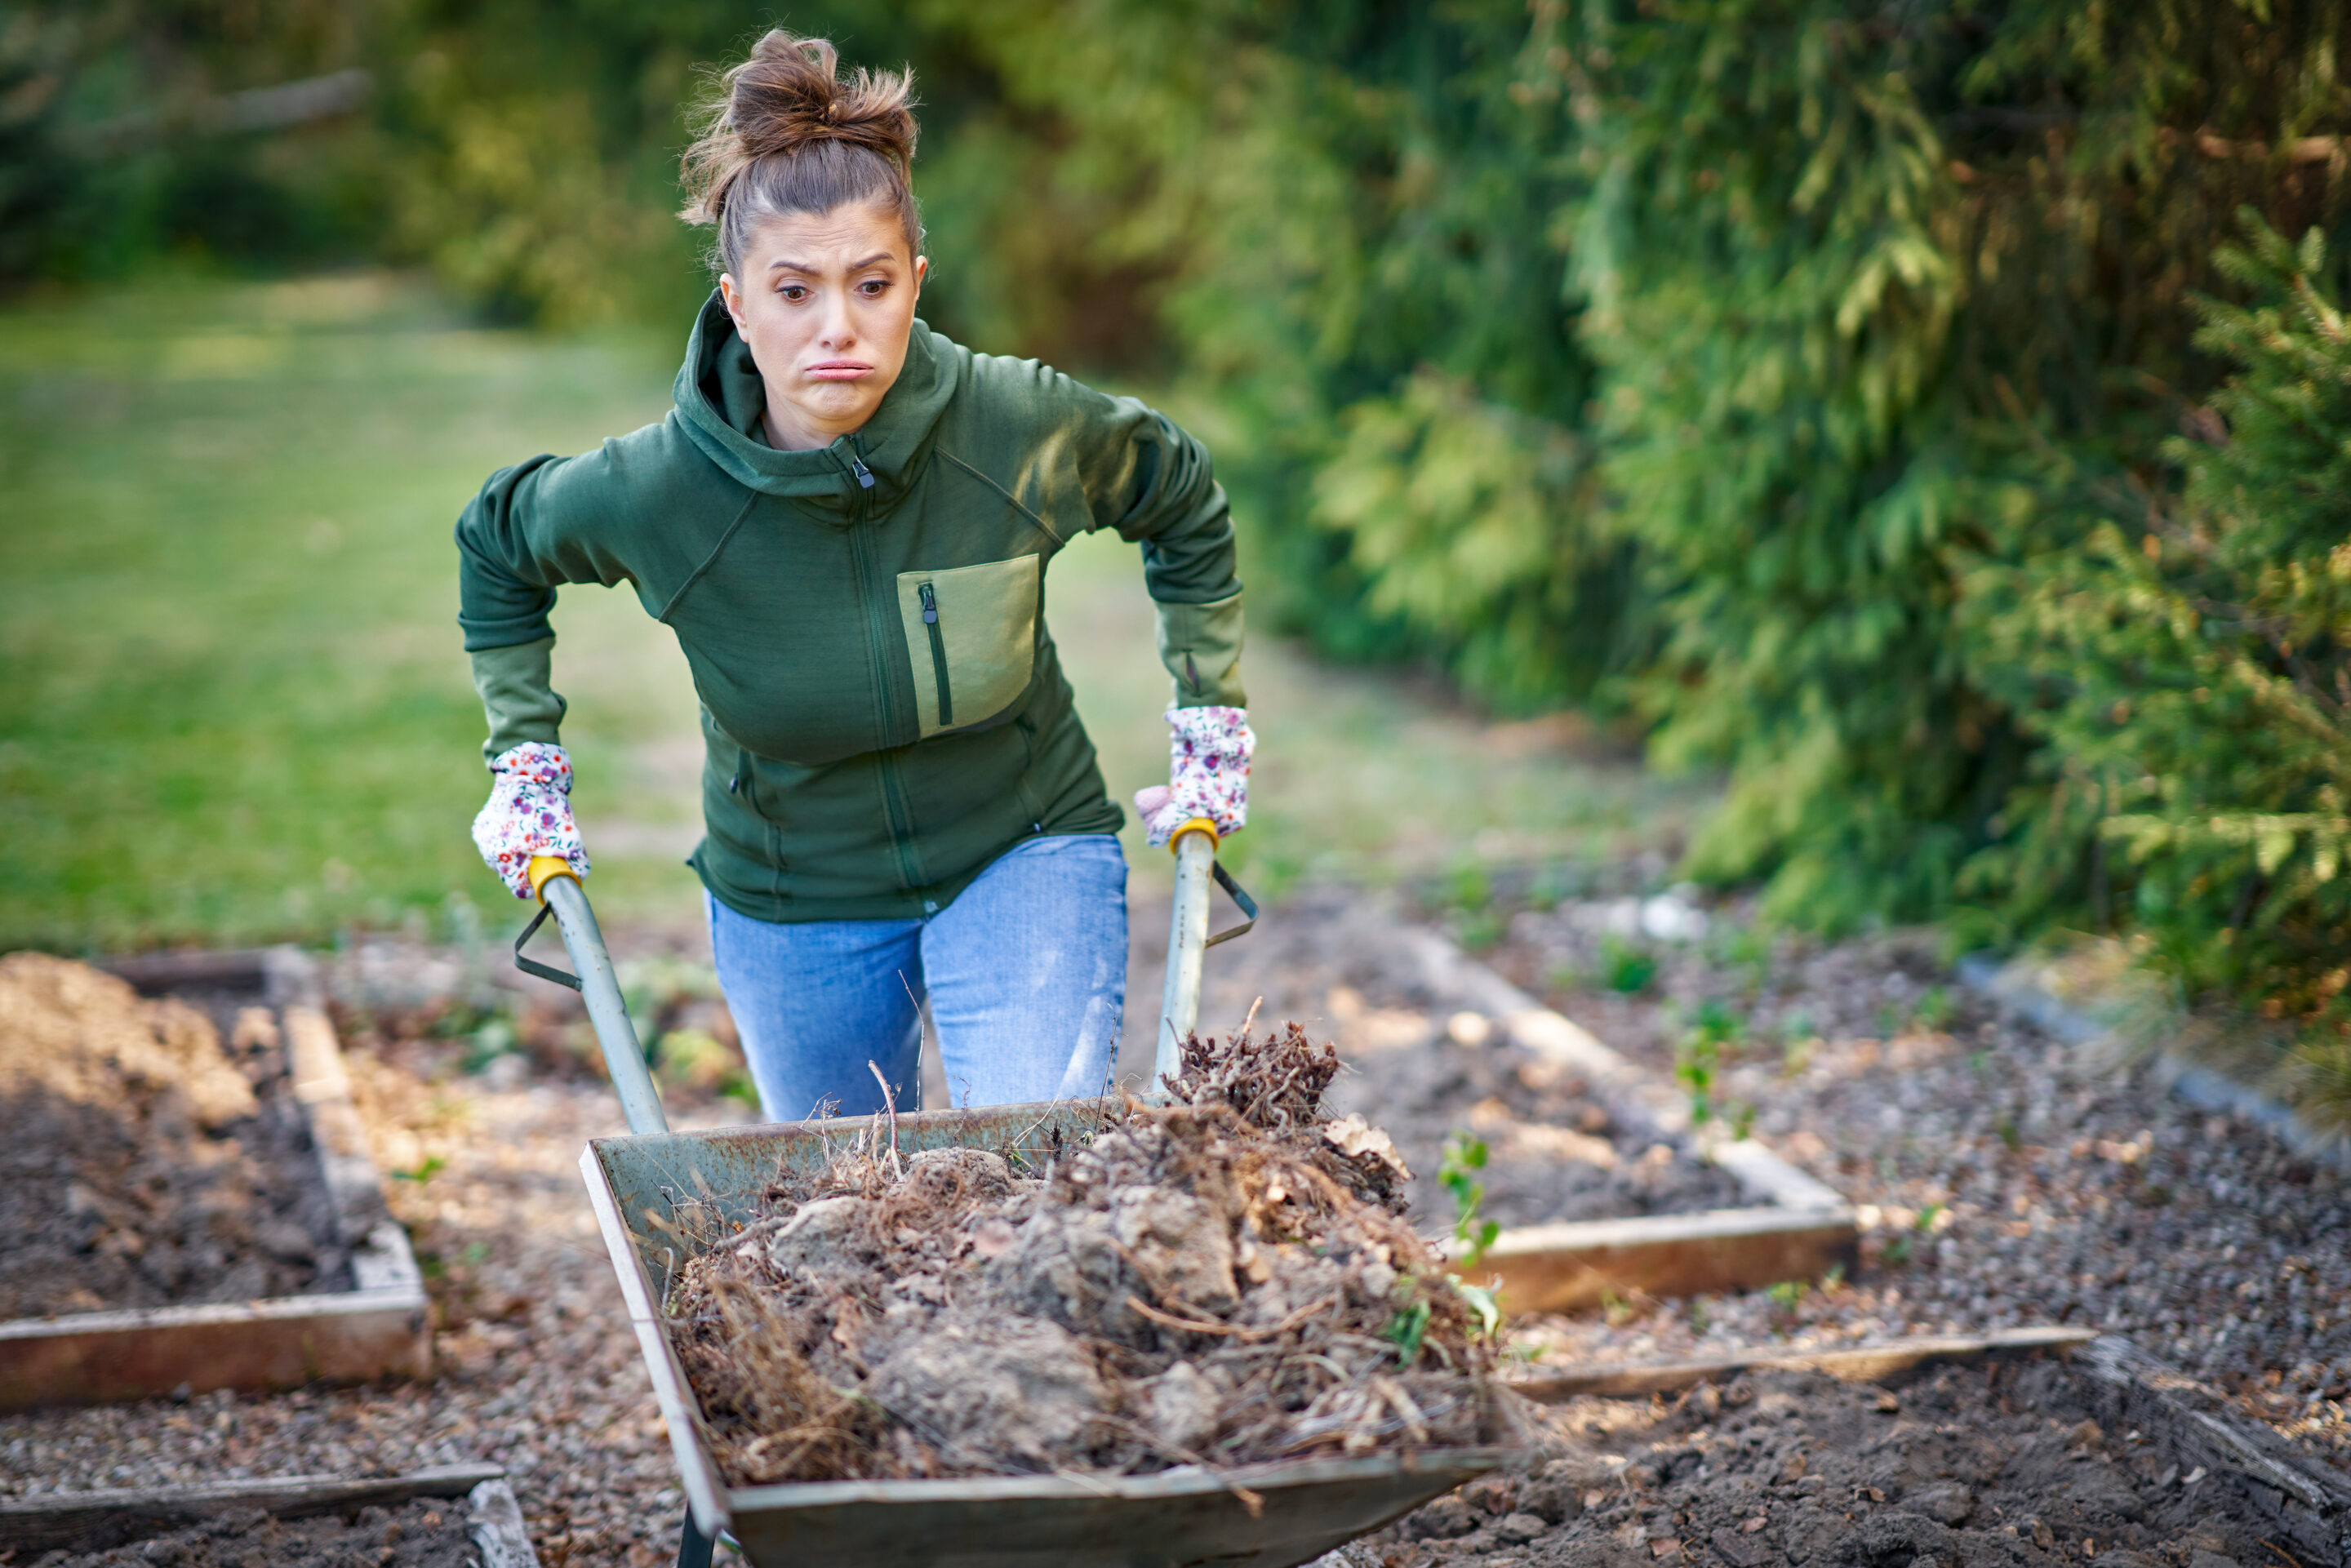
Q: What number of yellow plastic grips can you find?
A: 2